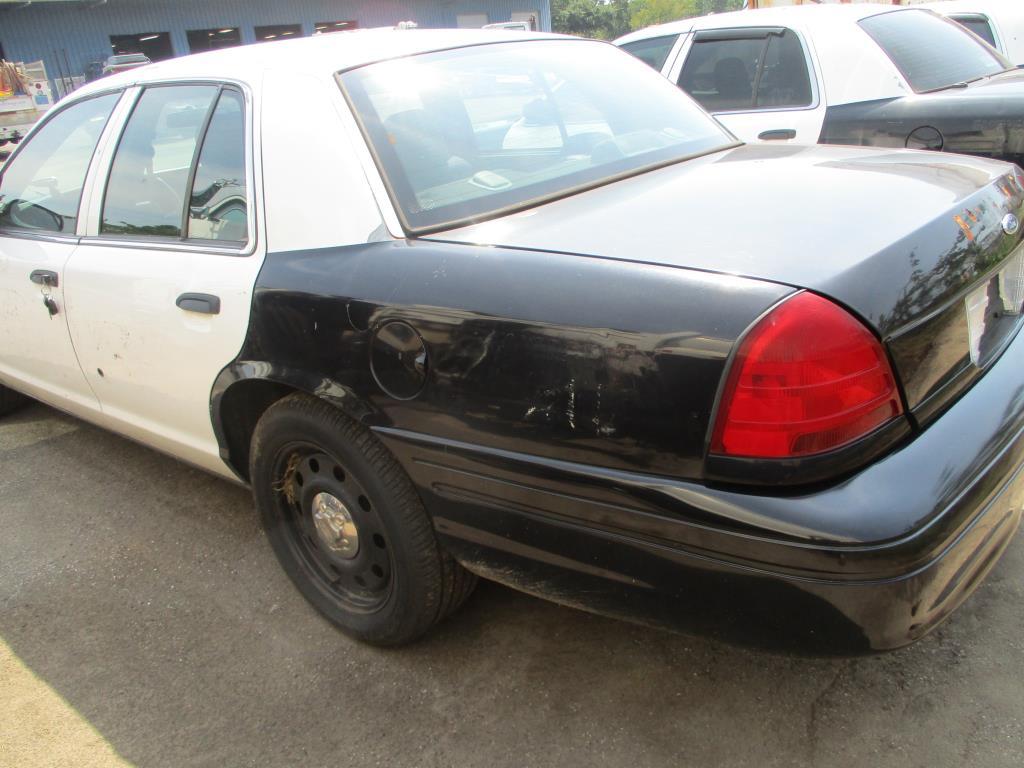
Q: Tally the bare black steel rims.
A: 1